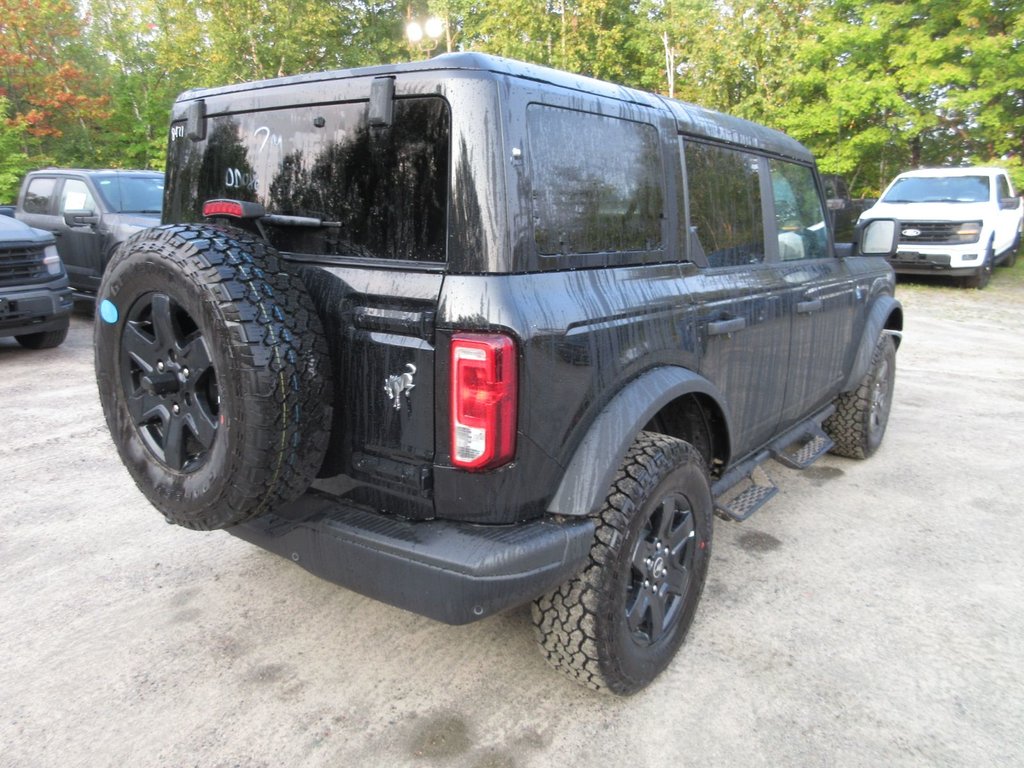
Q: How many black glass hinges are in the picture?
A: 2